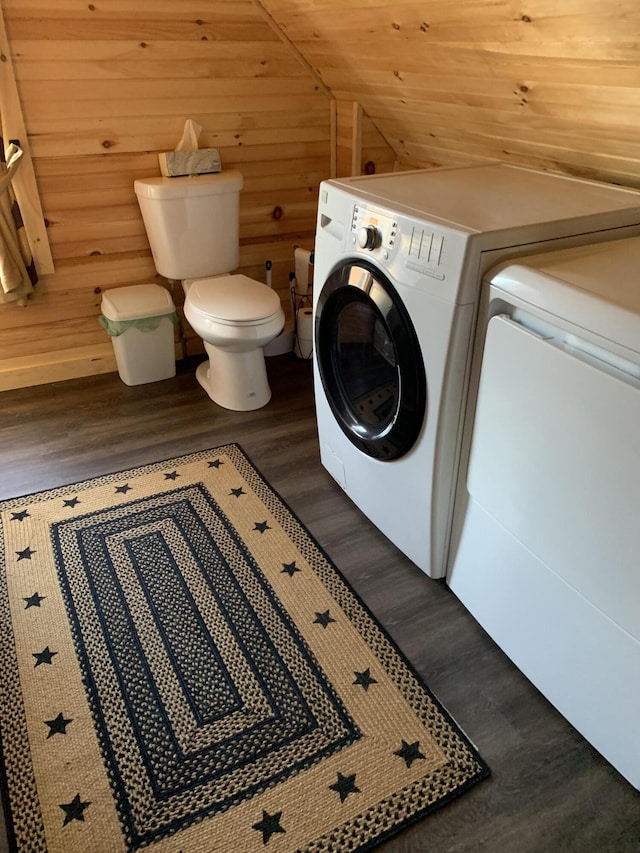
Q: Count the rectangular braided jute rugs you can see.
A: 1